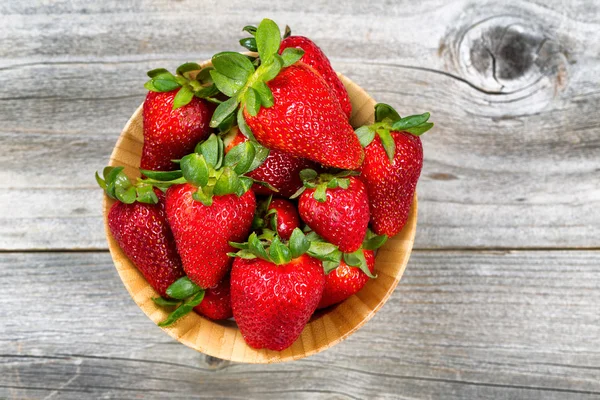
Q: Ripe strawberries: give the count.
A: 12